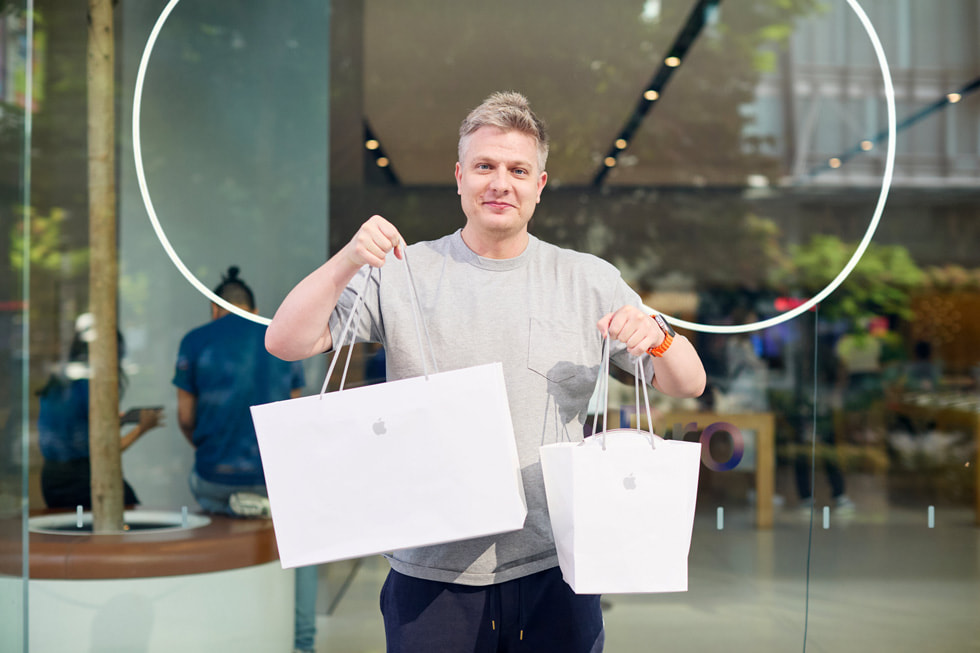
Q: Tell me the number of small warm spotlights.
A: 9